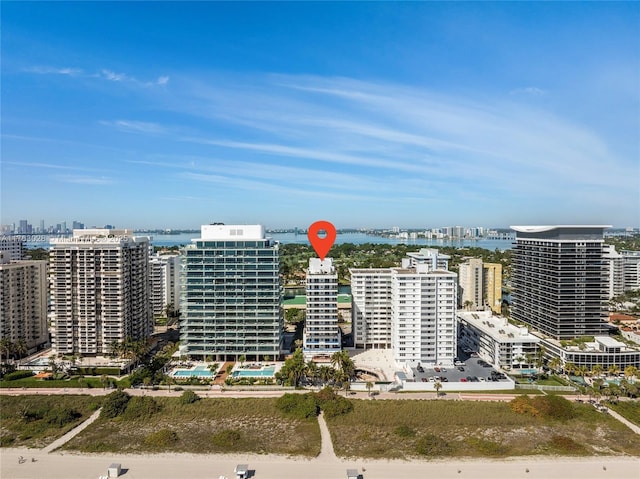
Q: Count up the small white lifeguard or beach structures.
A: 3